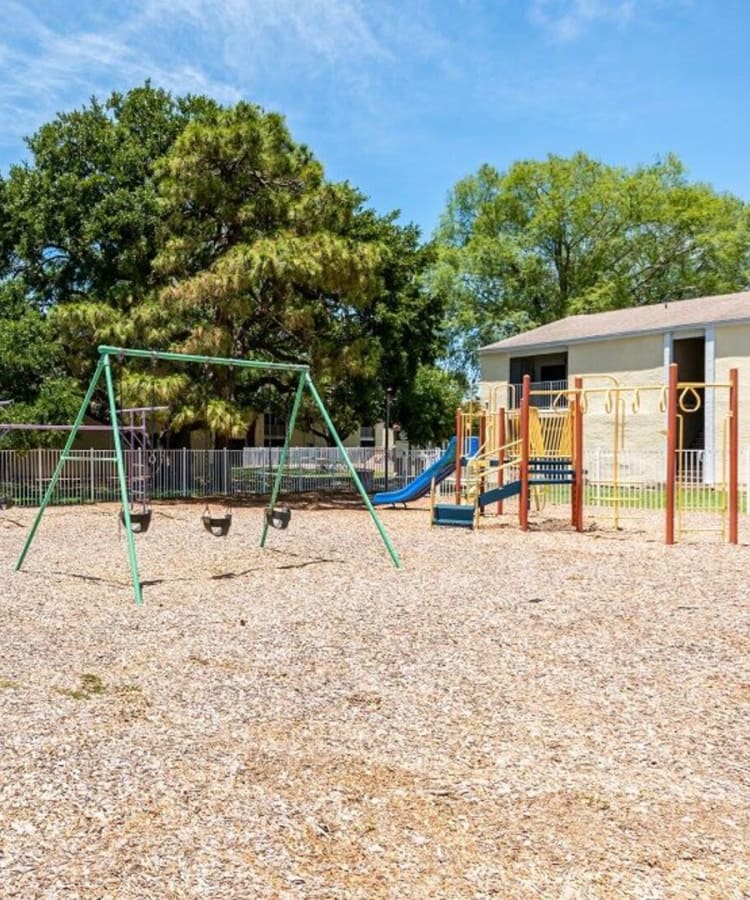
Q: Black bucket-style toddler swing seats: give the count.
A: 3